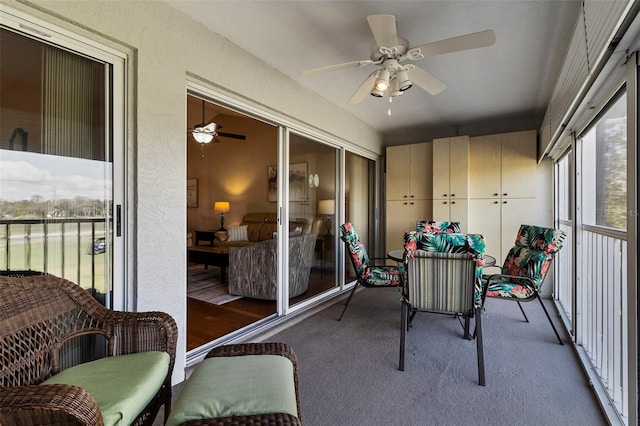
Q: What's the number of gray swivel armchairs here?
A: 1